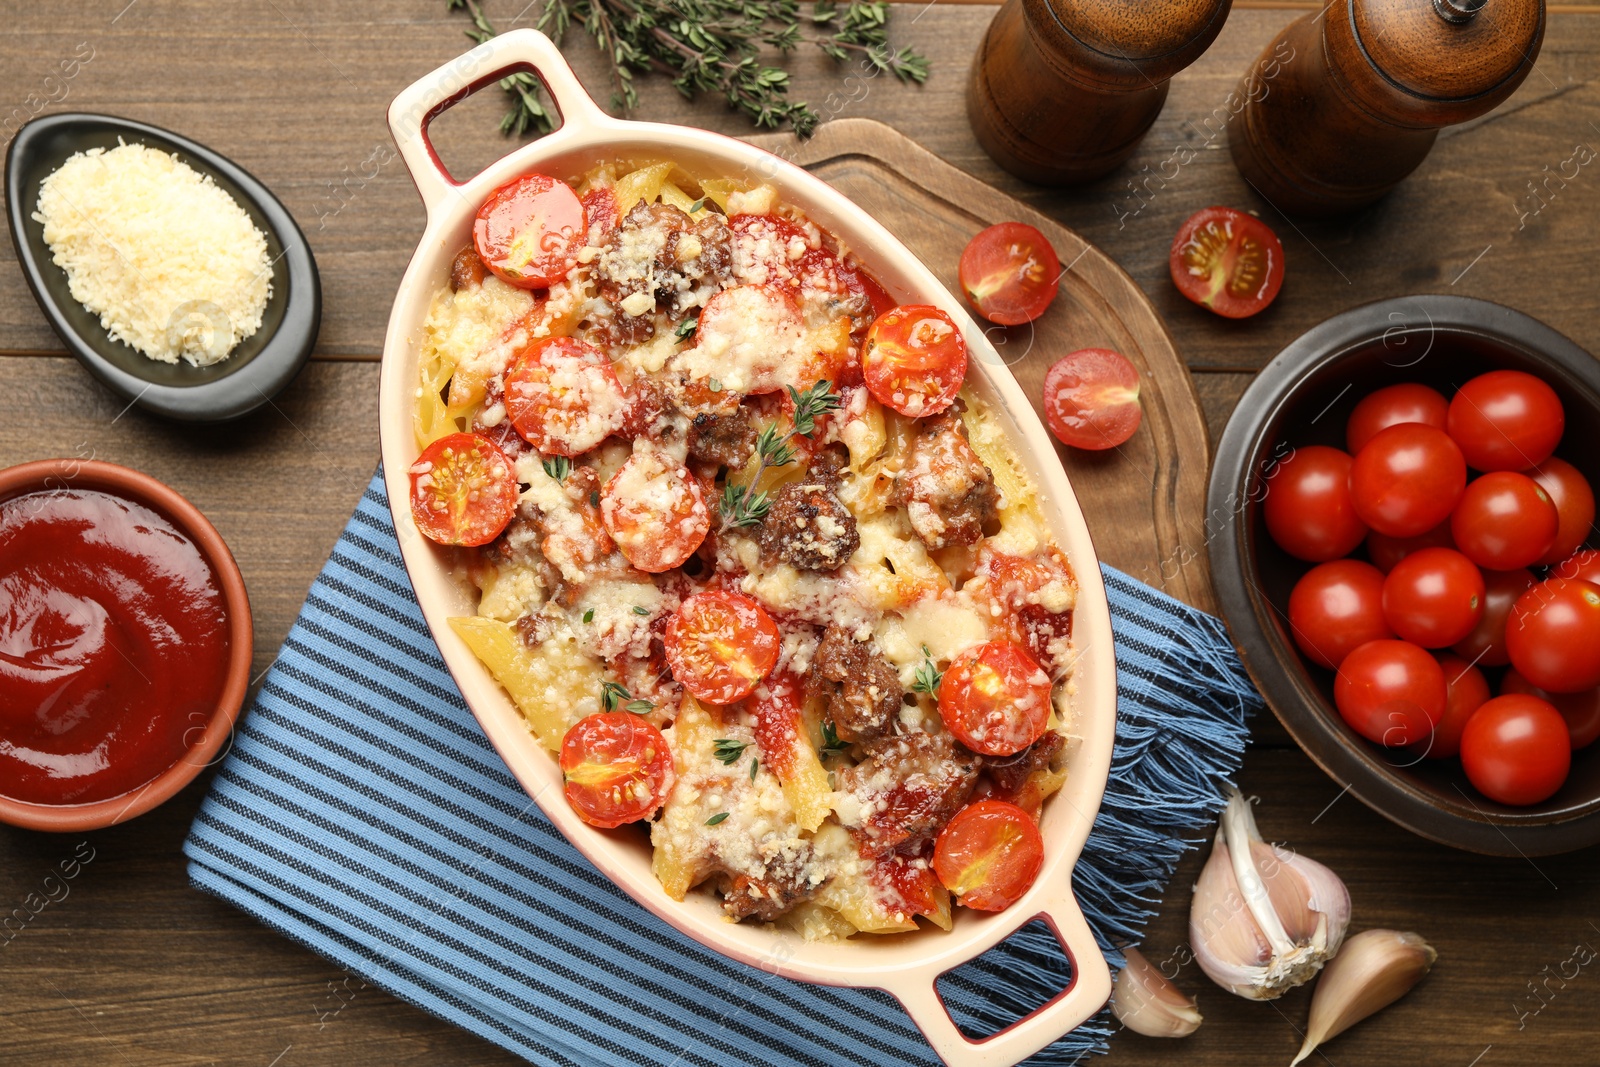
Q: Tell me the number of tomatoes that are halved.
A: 13